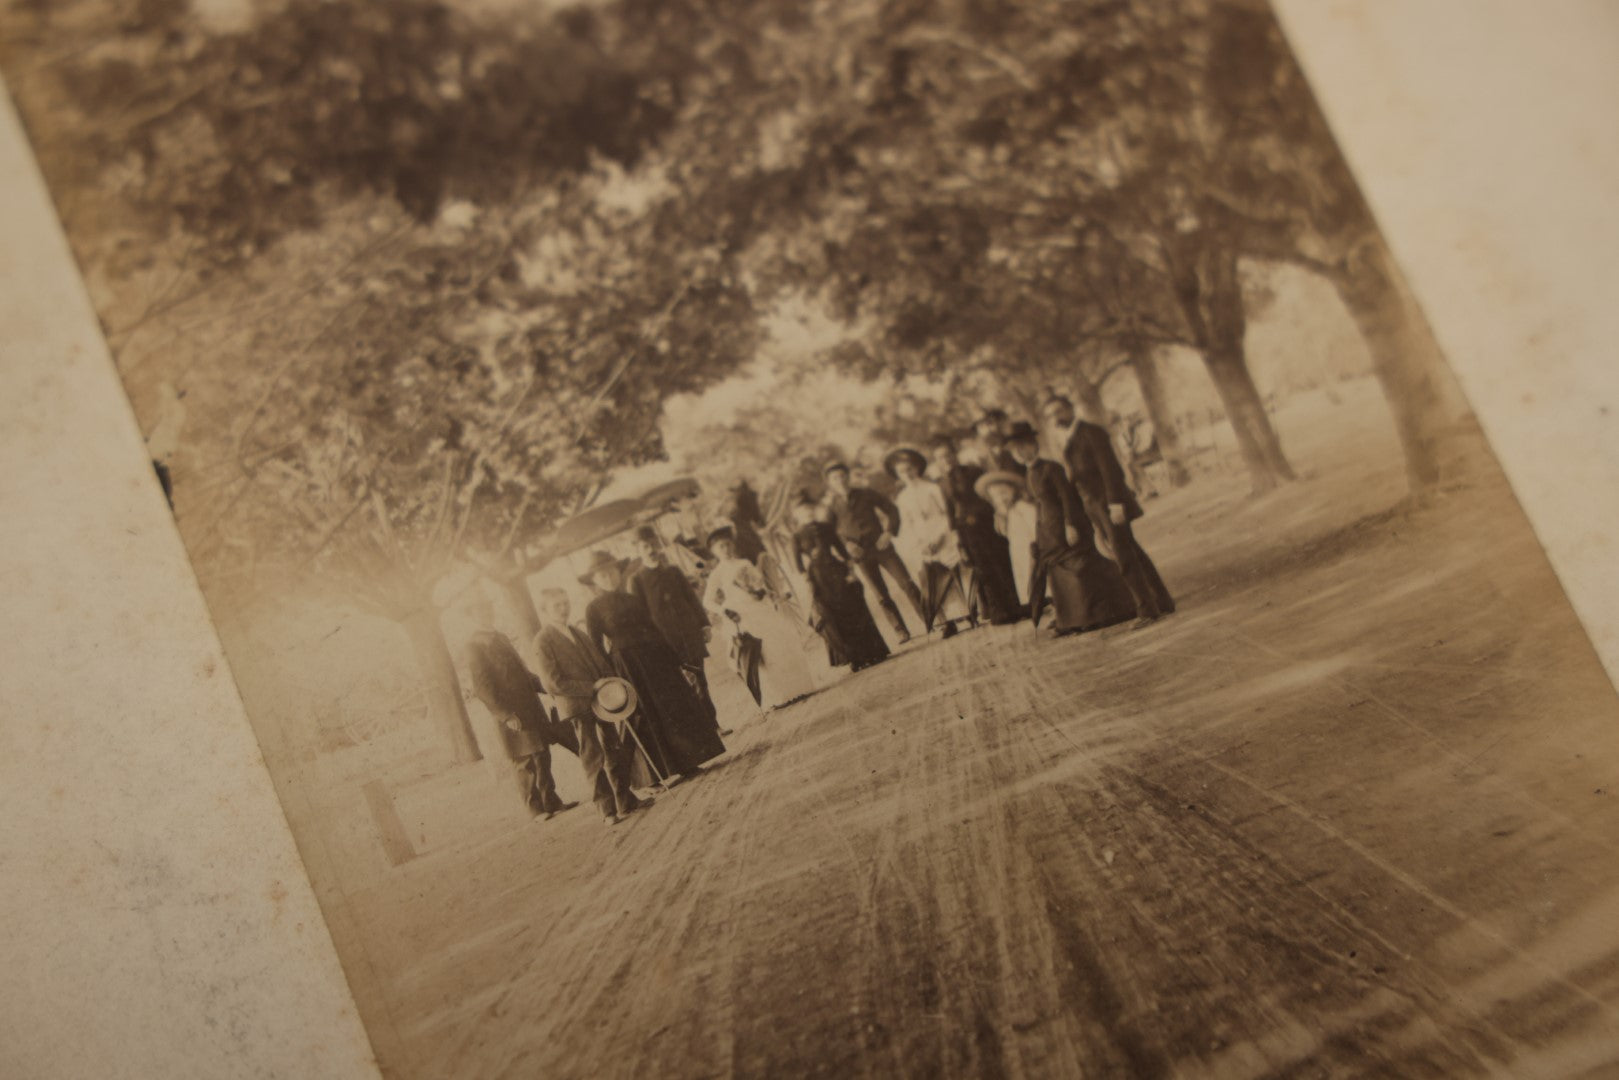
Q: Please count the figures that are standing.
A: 13